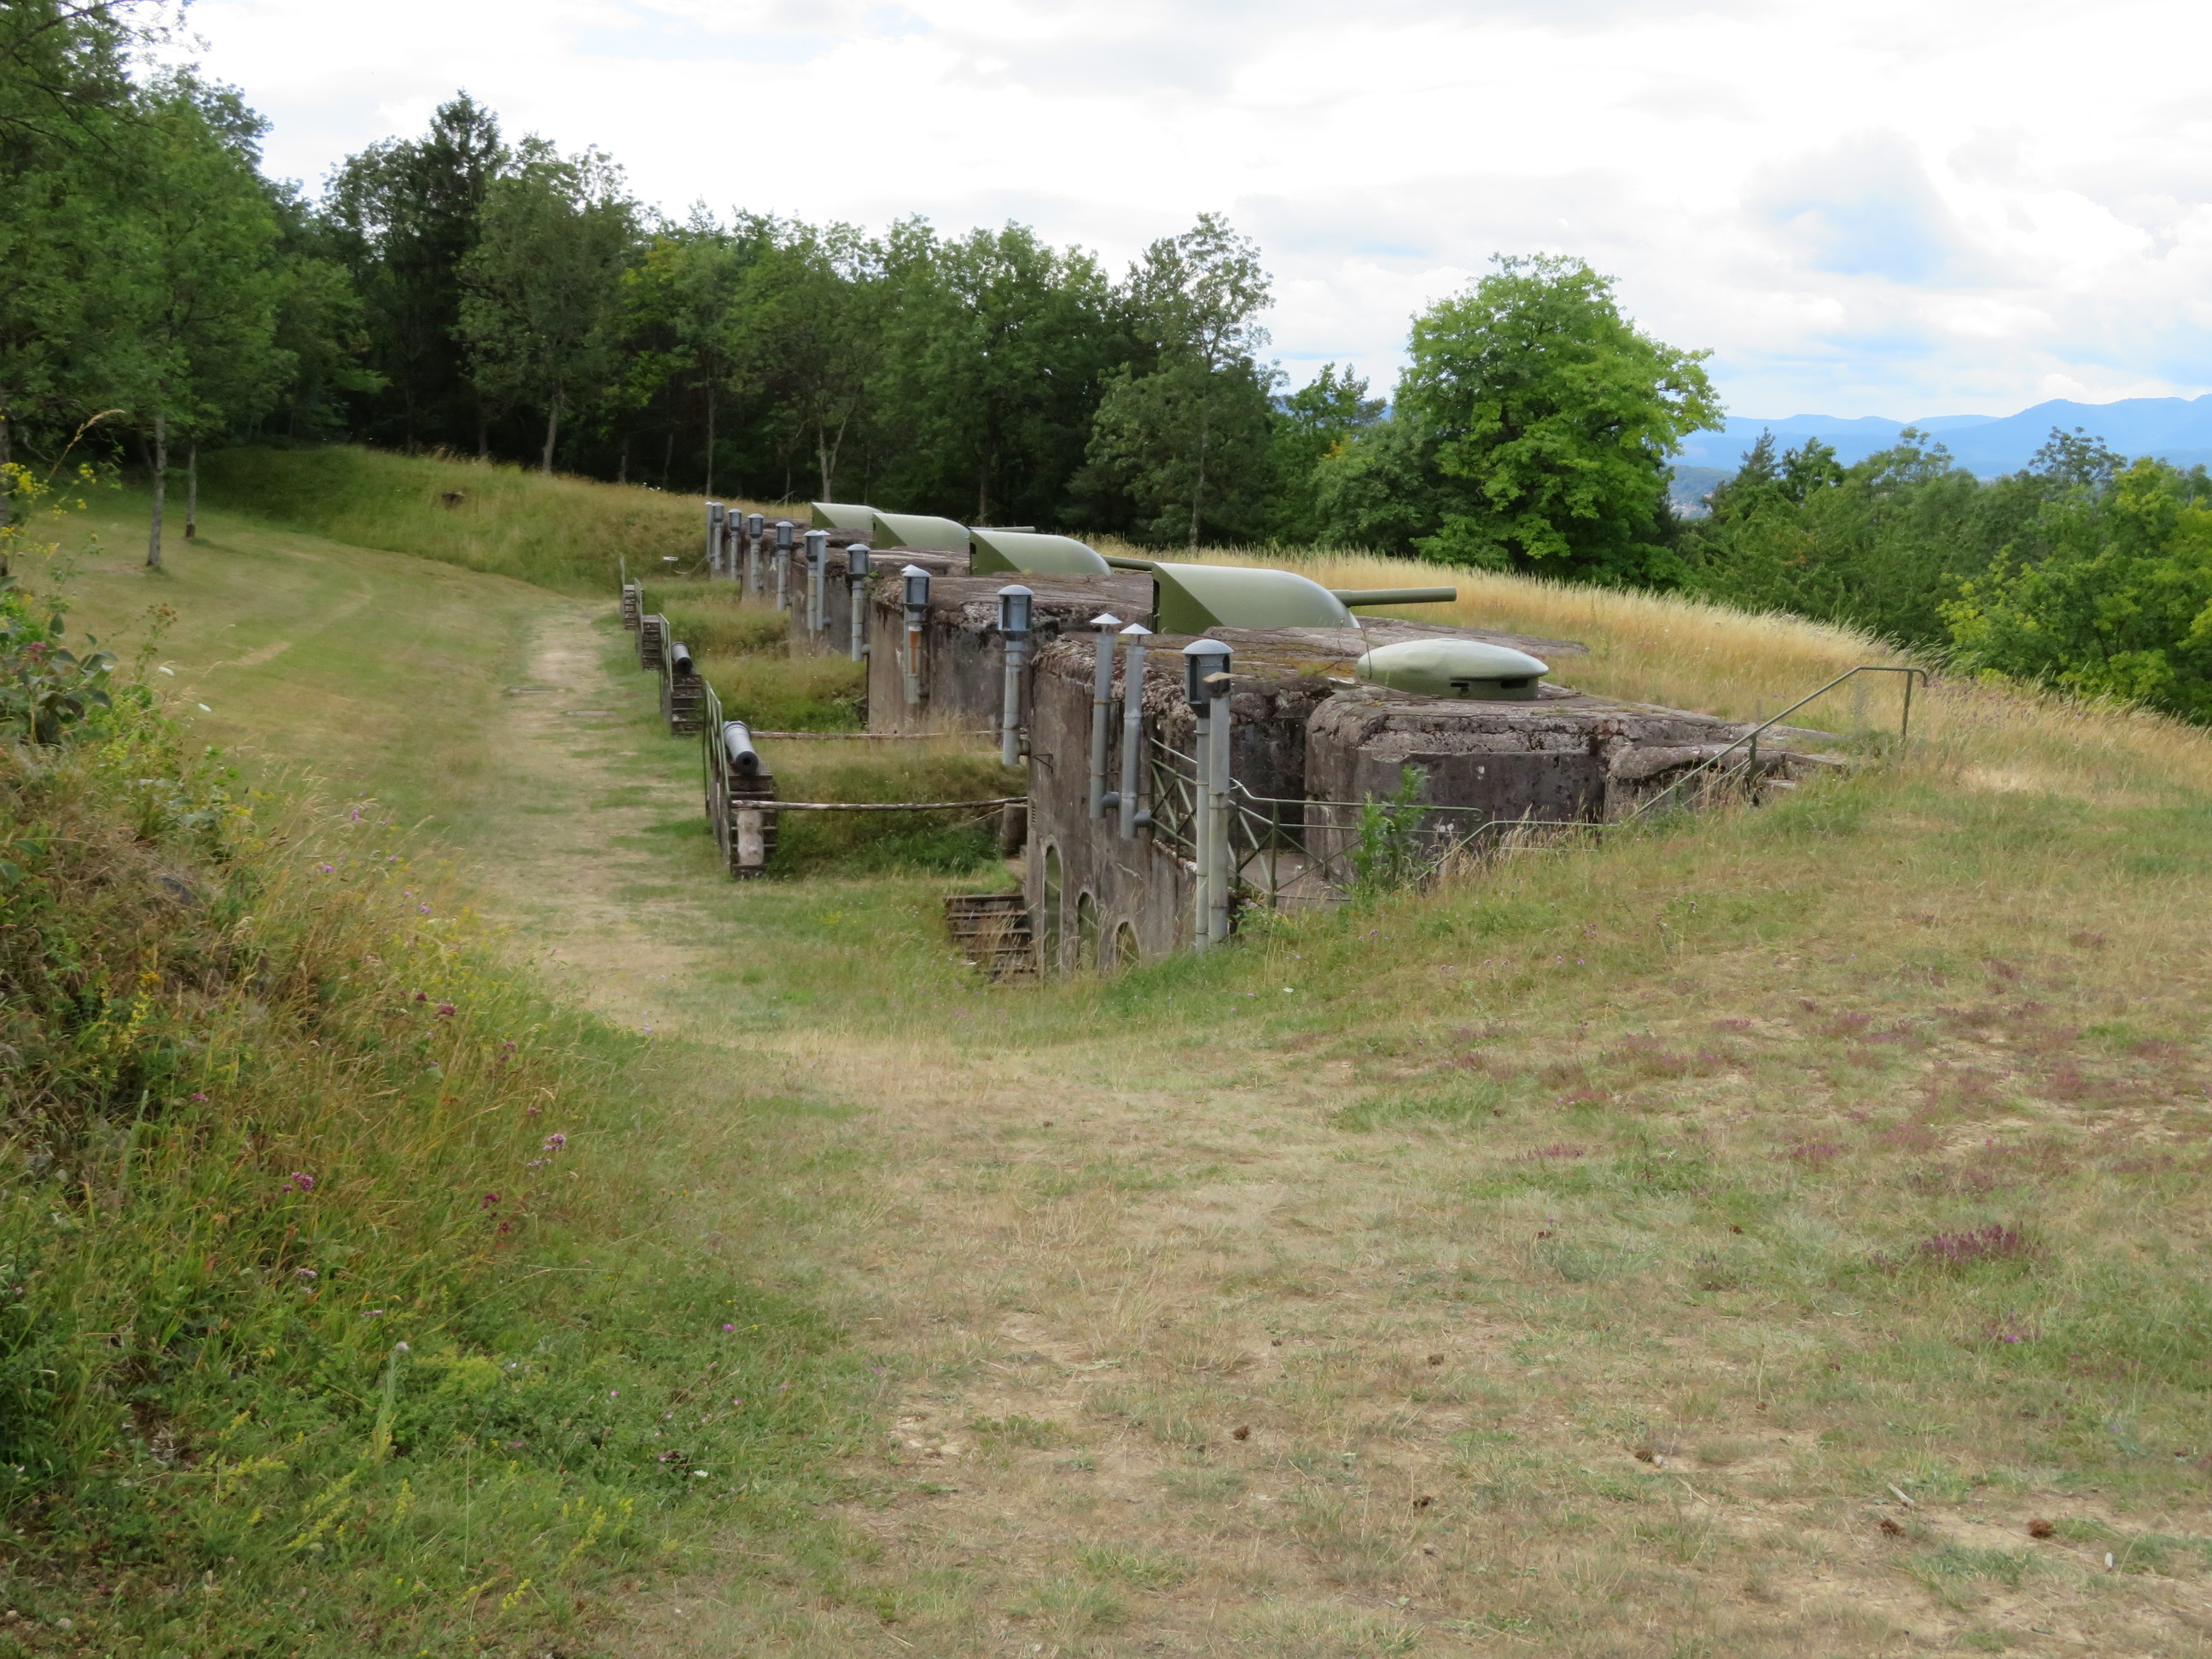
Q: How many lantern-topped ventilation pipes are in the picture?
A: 9